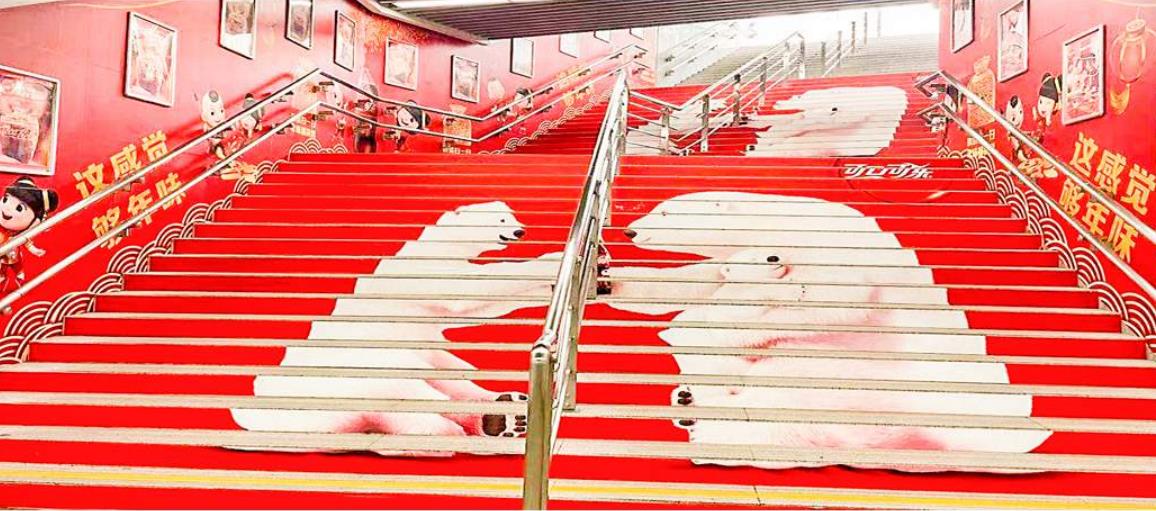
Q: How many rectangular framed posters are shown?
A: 14